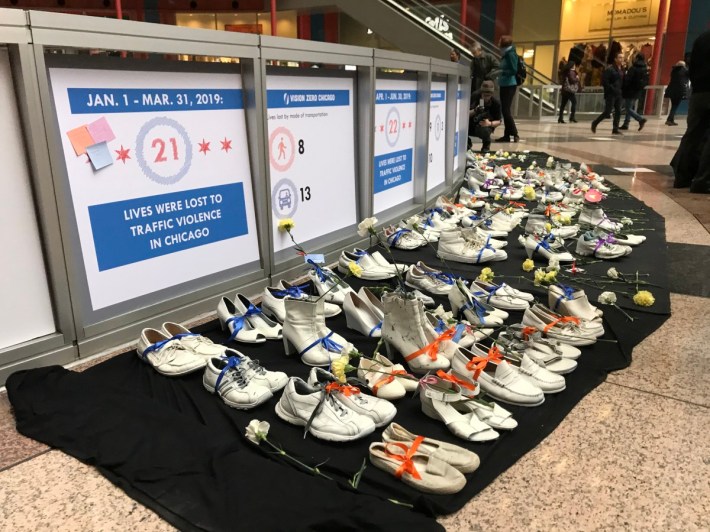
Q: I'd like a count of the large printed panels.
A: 5